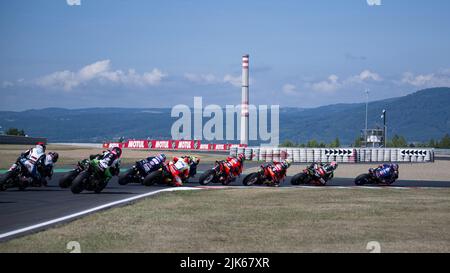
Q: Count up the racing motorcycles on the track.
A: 10